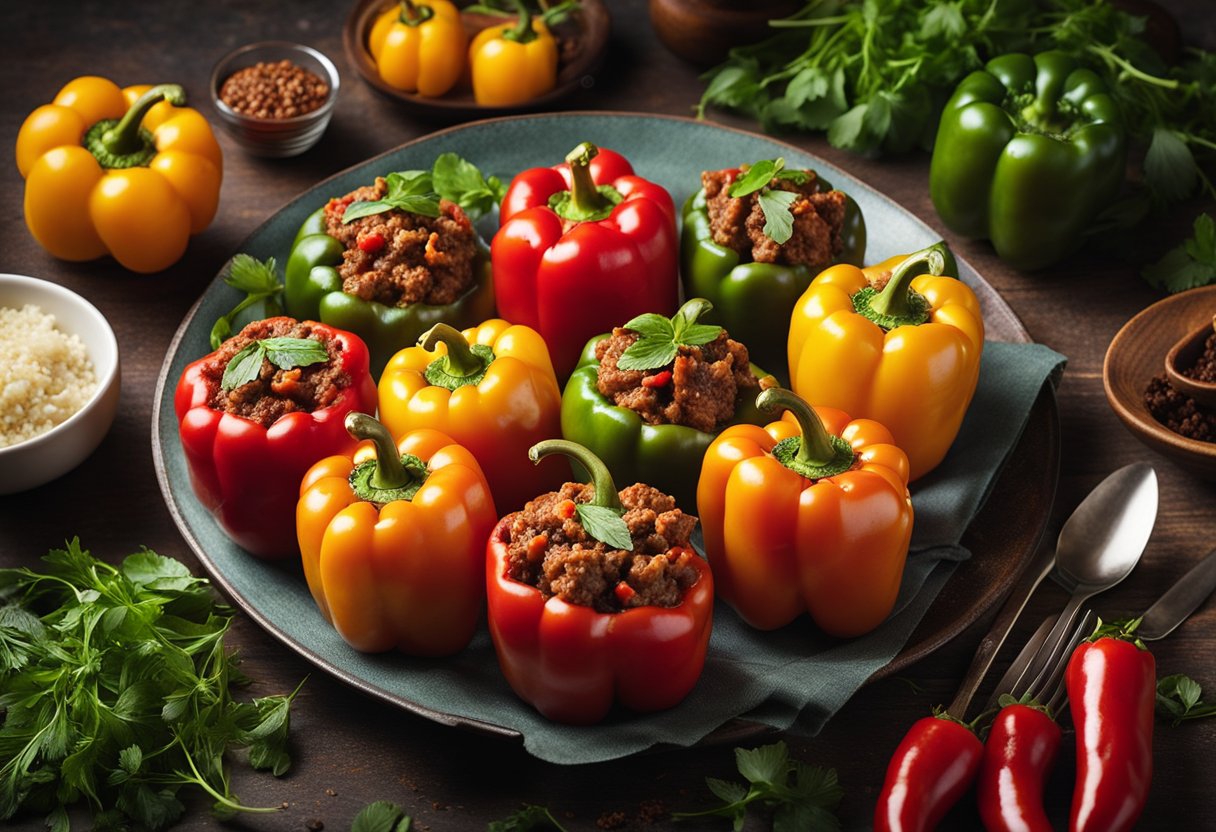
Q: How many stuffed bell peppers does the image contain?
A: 5